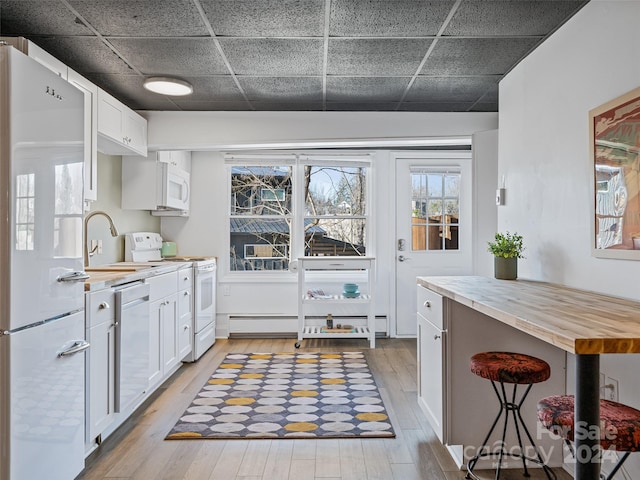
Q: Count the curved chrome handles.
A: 2